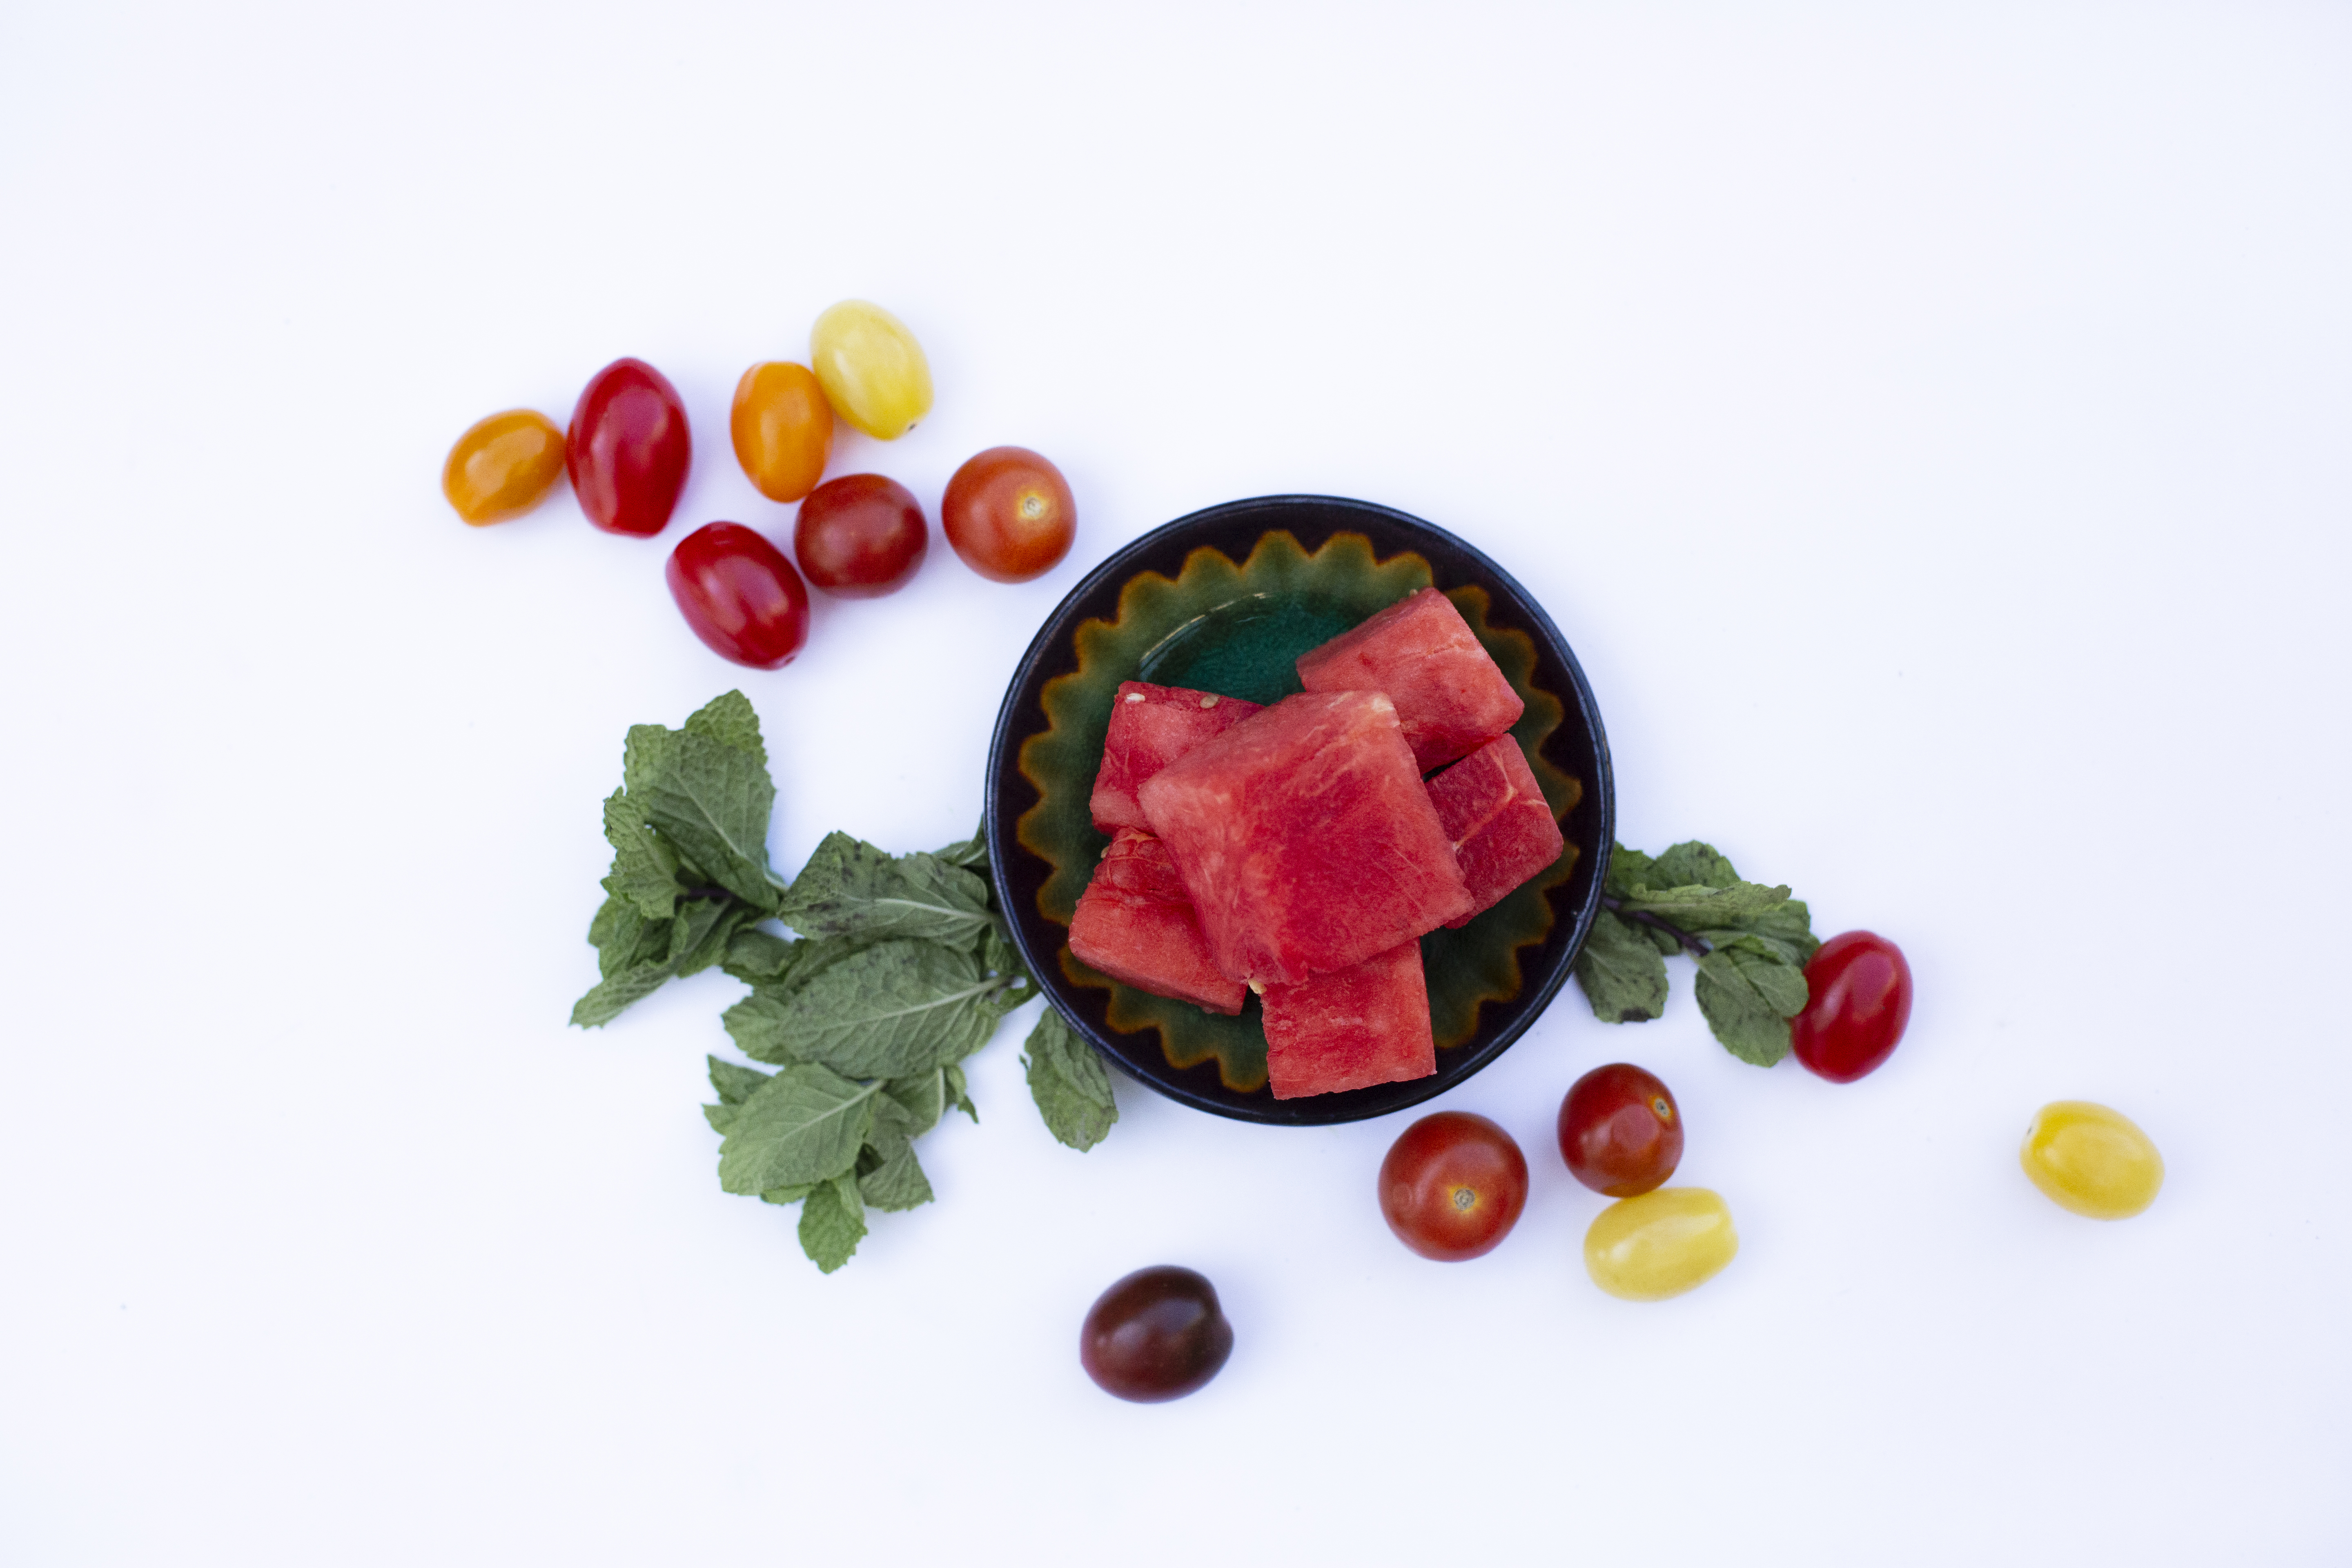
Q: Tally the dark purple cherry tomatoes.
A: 1